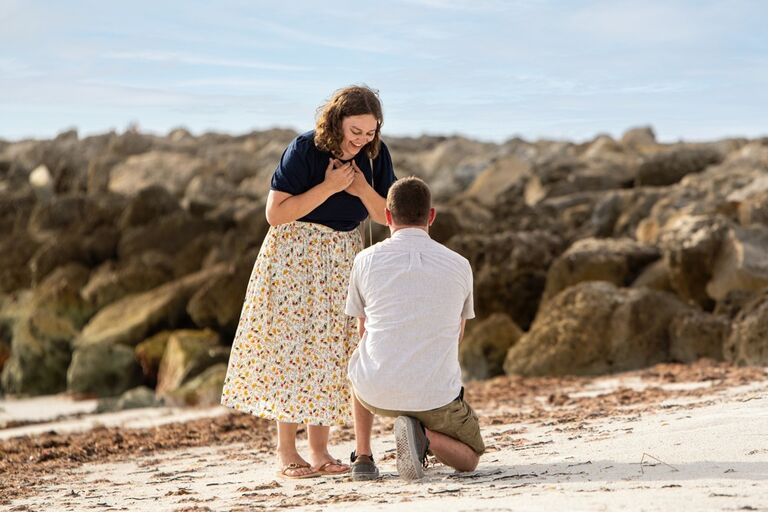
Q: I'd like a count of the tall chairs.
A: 0